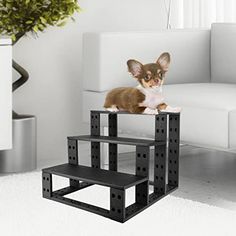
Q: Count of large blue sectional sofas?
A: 0